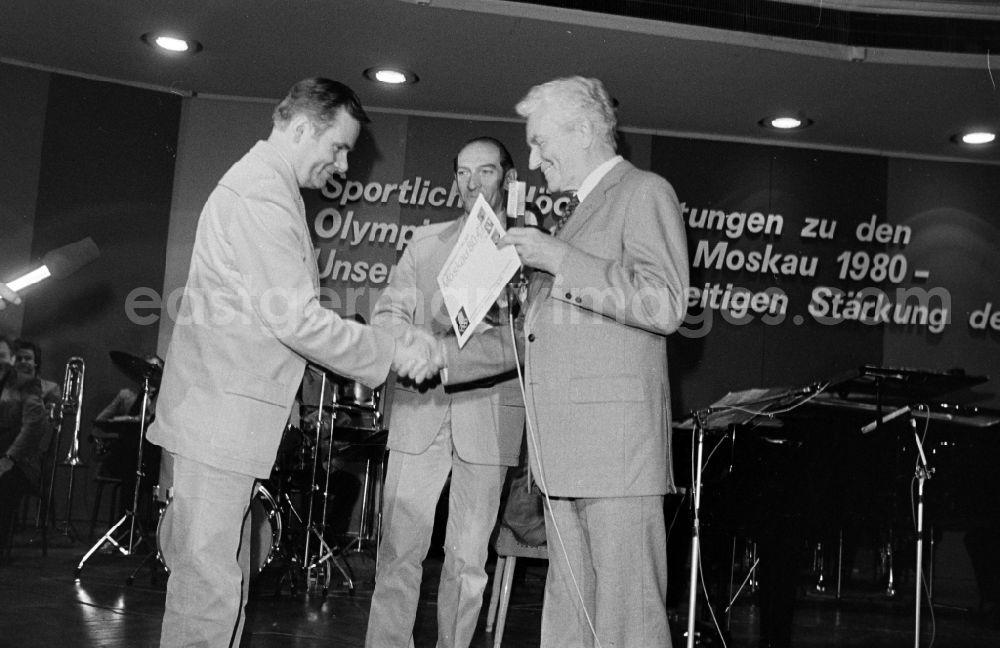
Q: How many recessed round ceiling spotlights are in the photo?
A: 4